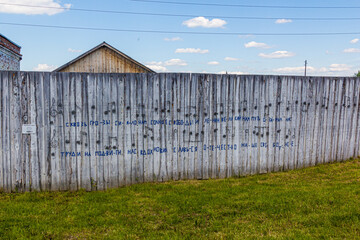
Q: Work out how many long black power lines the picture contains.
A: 3